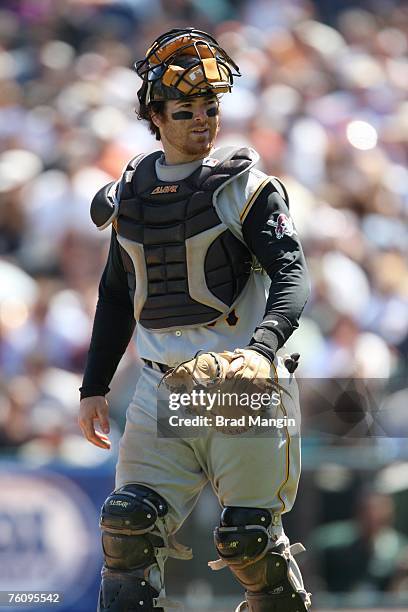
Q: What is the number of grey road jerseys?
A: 1